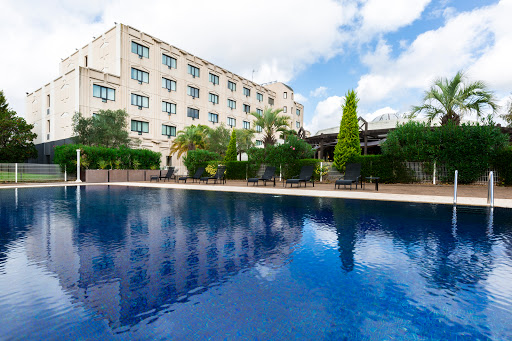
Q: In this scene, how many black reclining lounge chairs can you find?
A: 6